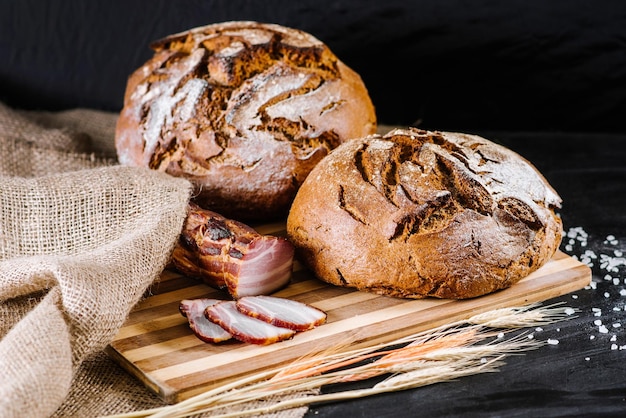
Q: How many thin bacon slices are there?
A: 3